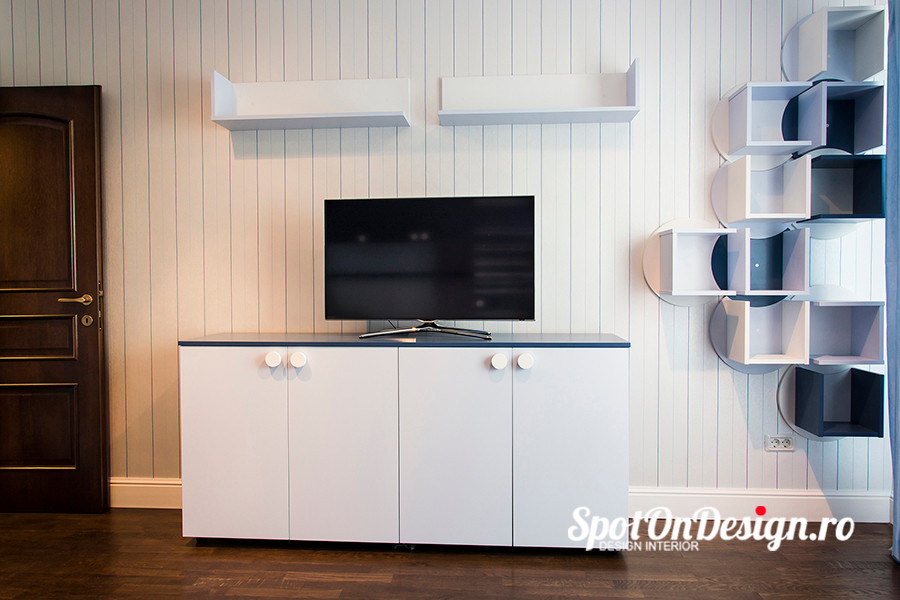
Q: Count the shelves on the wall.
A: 12